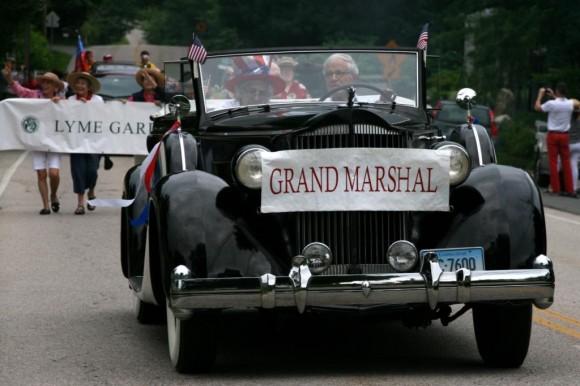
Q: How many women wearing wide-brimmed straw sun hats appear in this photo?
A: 3